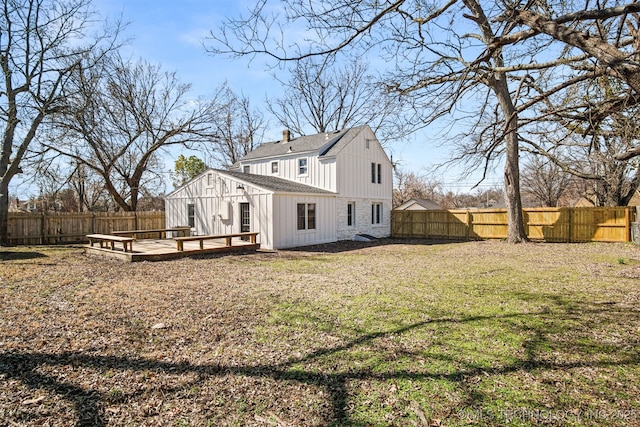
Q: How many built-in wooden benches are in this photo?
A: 3